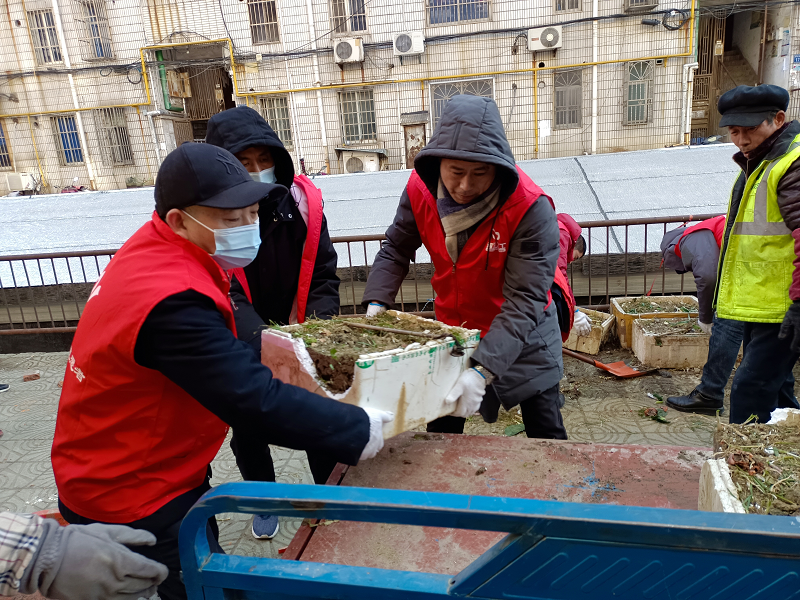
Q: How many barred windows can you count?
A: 15